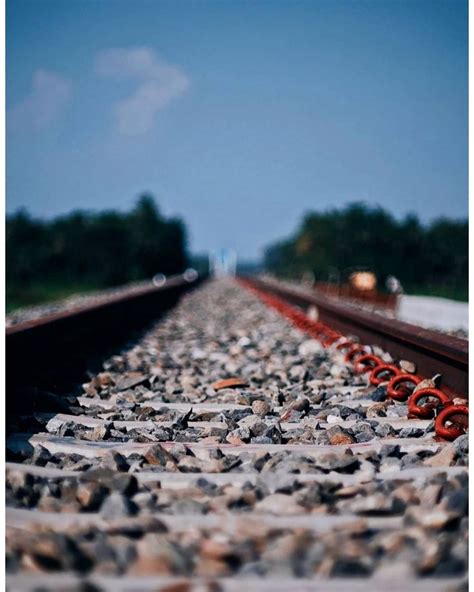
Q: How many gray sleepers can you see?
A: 6